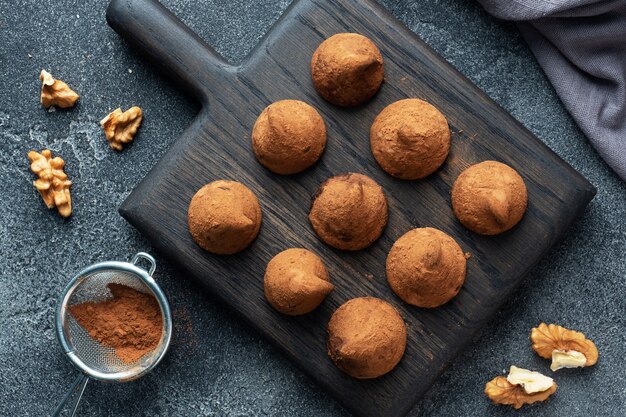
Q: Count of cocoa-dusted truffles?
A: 9